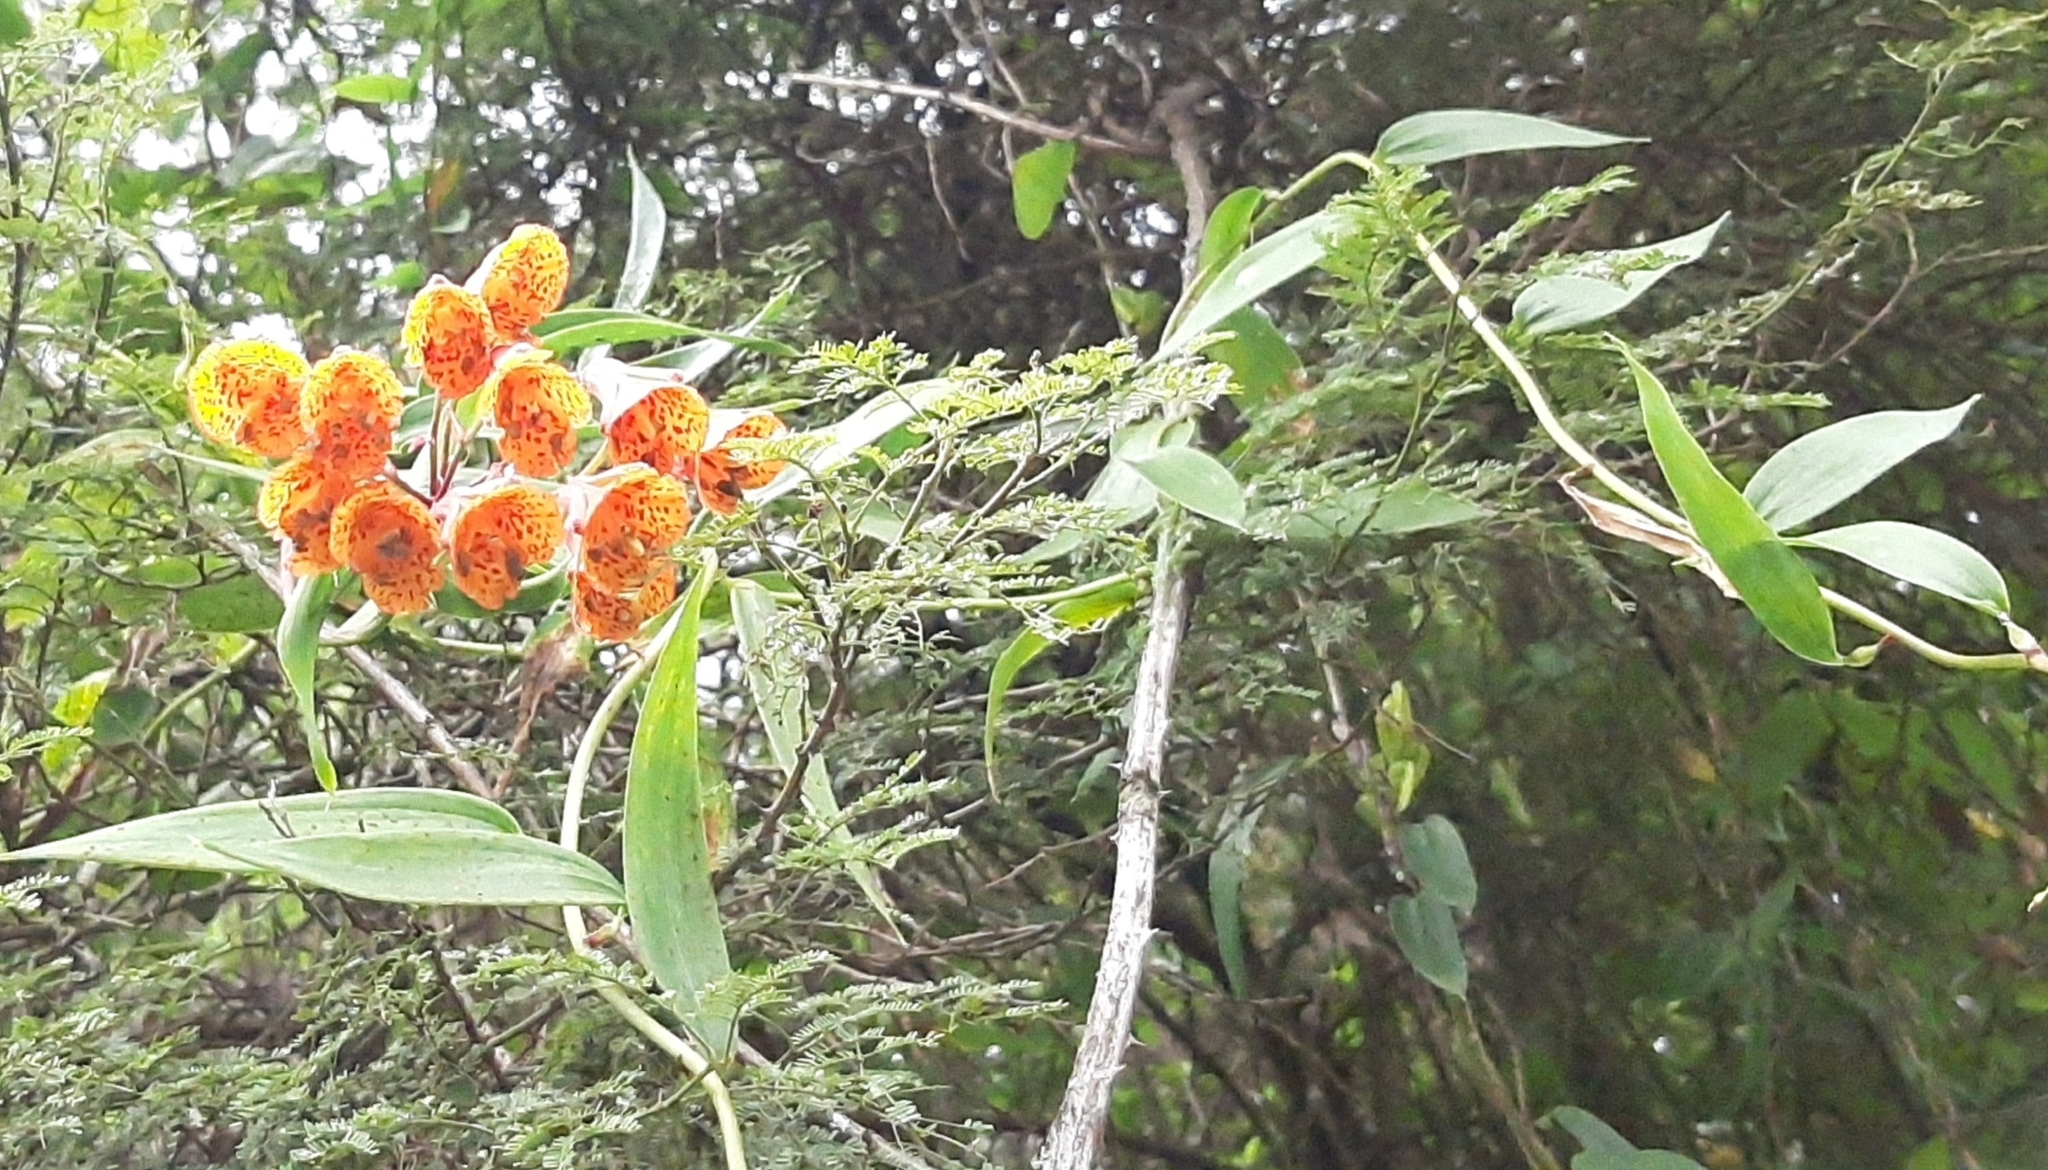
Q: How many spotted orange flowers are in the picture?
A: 12